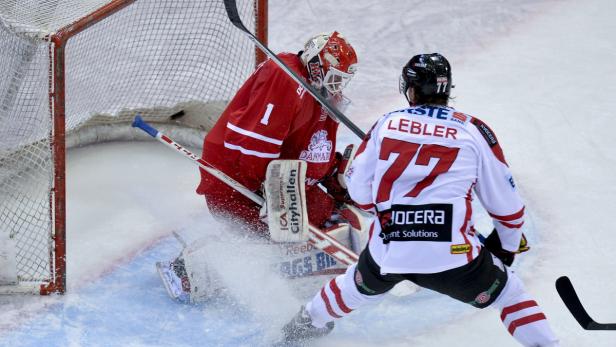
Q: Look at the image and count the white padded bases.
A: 1